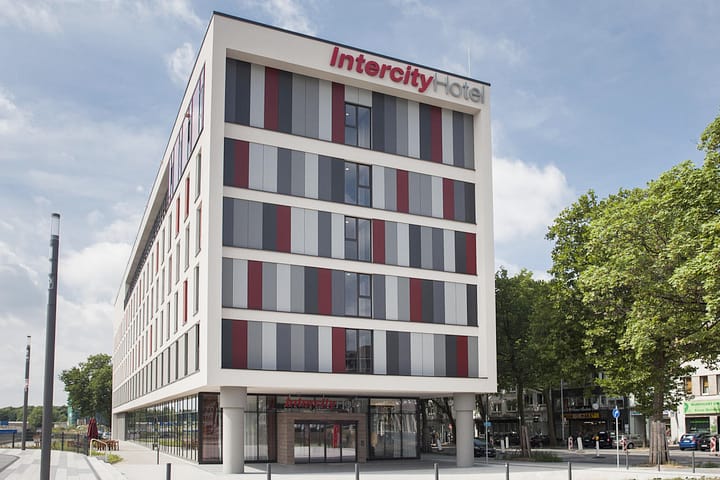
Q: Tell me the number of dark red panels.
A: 15